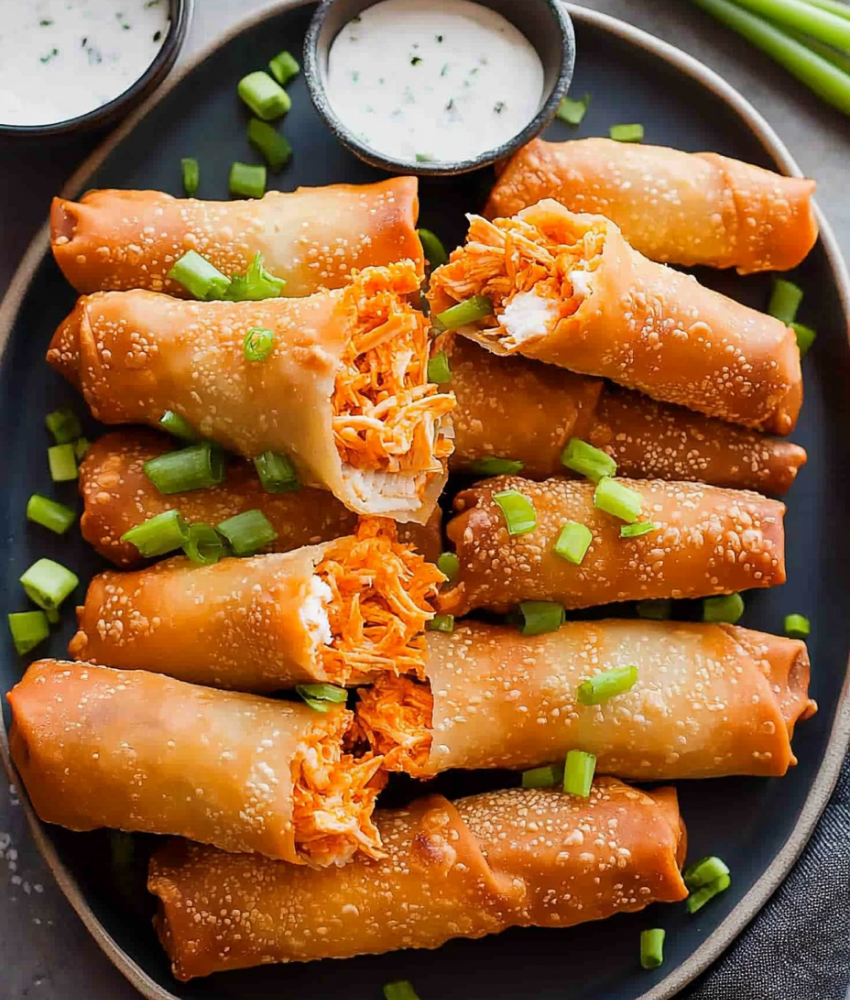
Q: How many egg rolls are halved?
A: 5